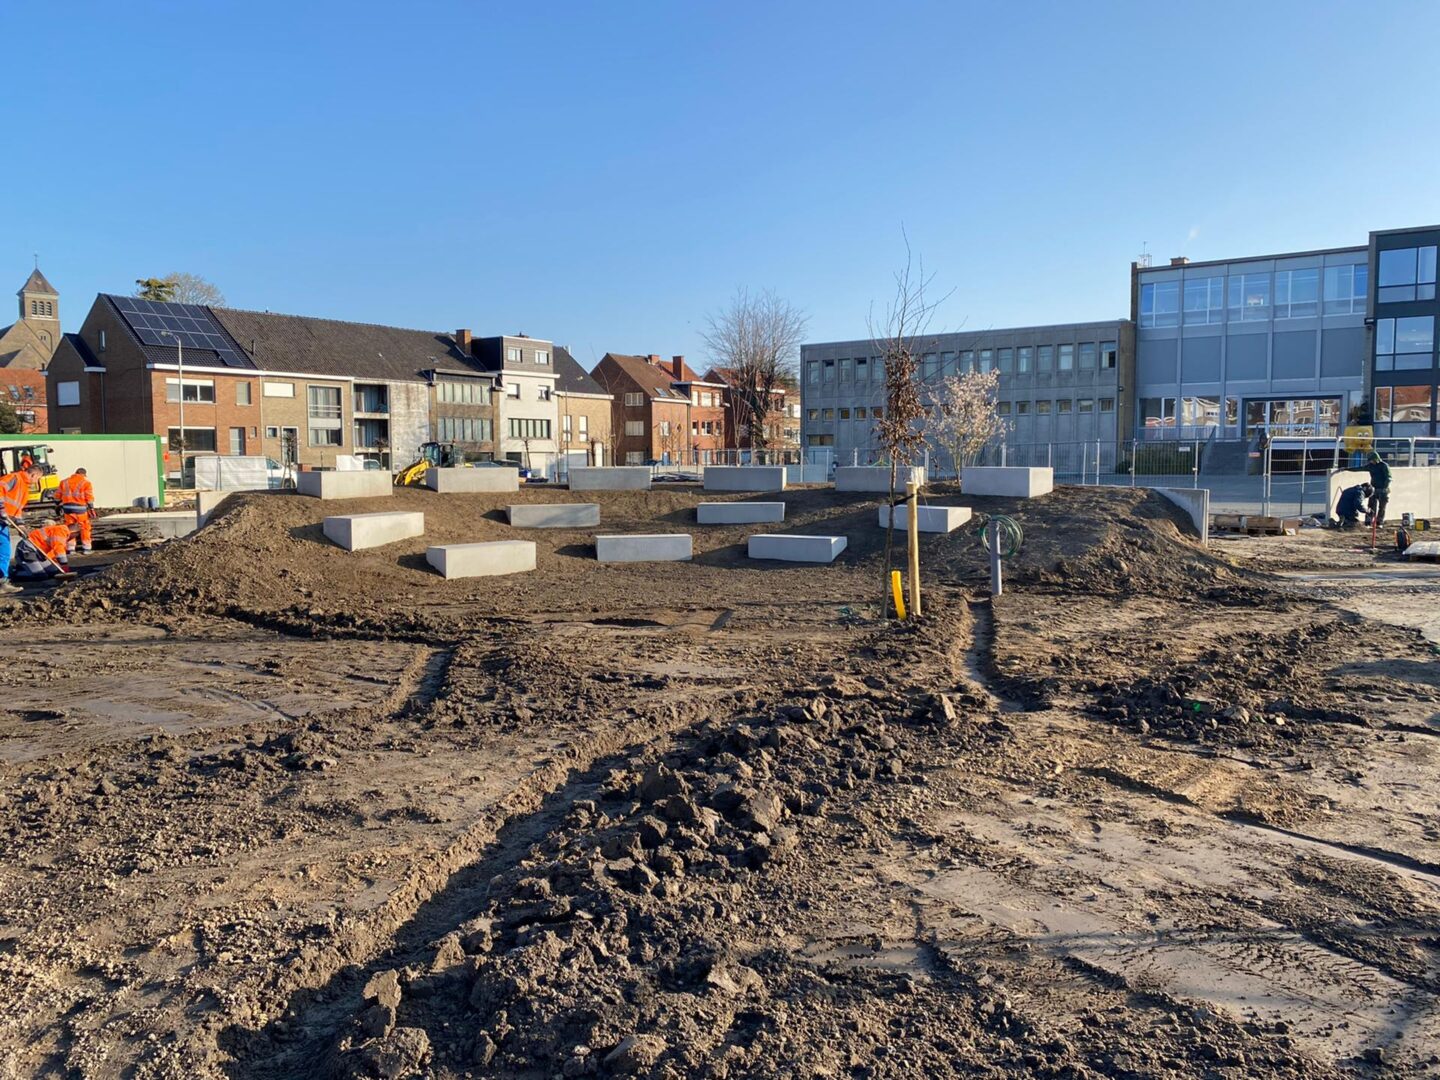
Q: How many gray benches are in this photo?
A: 13